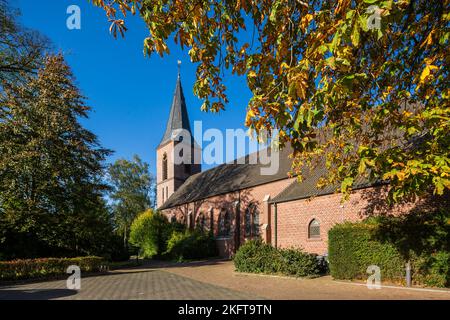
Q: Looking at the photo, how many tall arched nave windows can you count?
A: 3